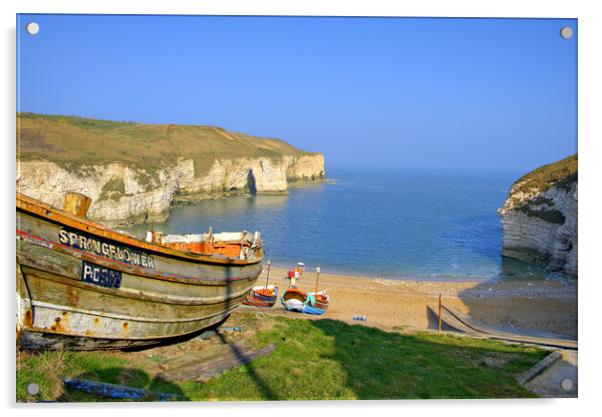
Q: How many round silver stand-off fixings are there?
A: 4